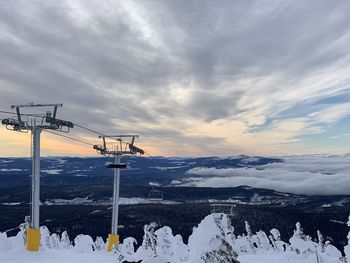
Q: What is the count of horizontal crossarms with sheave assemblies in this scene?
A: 2